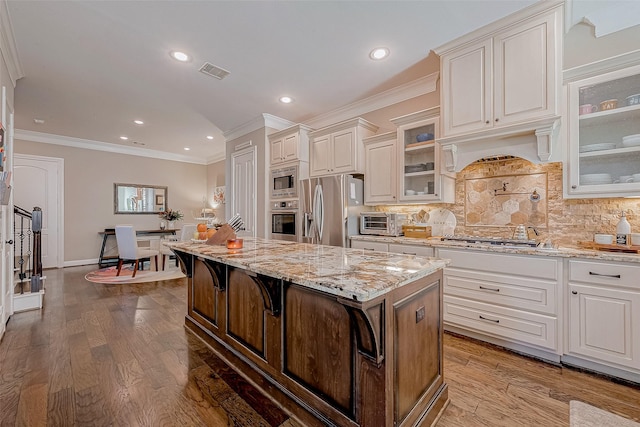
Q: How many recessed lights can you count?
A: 7